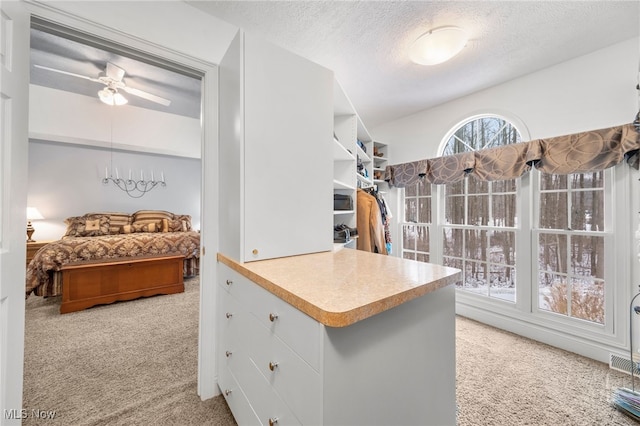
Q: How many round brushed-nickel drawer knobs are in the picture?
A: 7